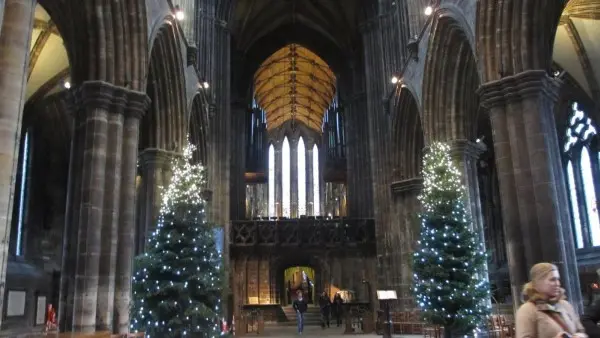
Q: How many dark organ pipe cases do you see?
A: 2